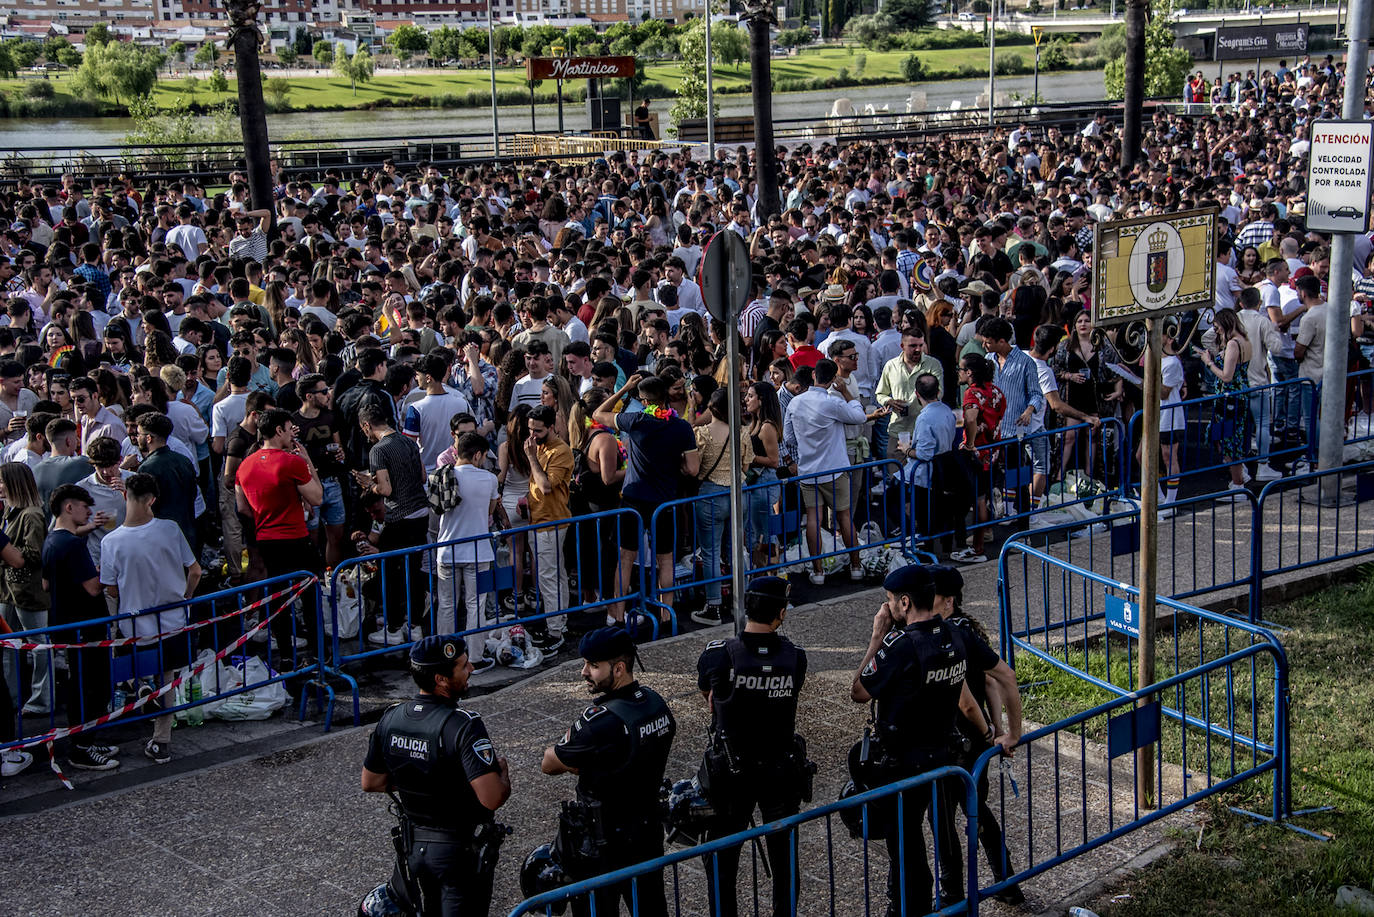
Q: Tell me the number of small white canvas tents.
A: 0